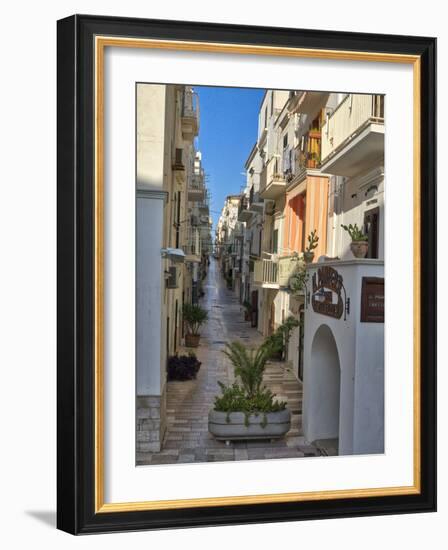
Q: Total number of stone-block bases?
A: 1